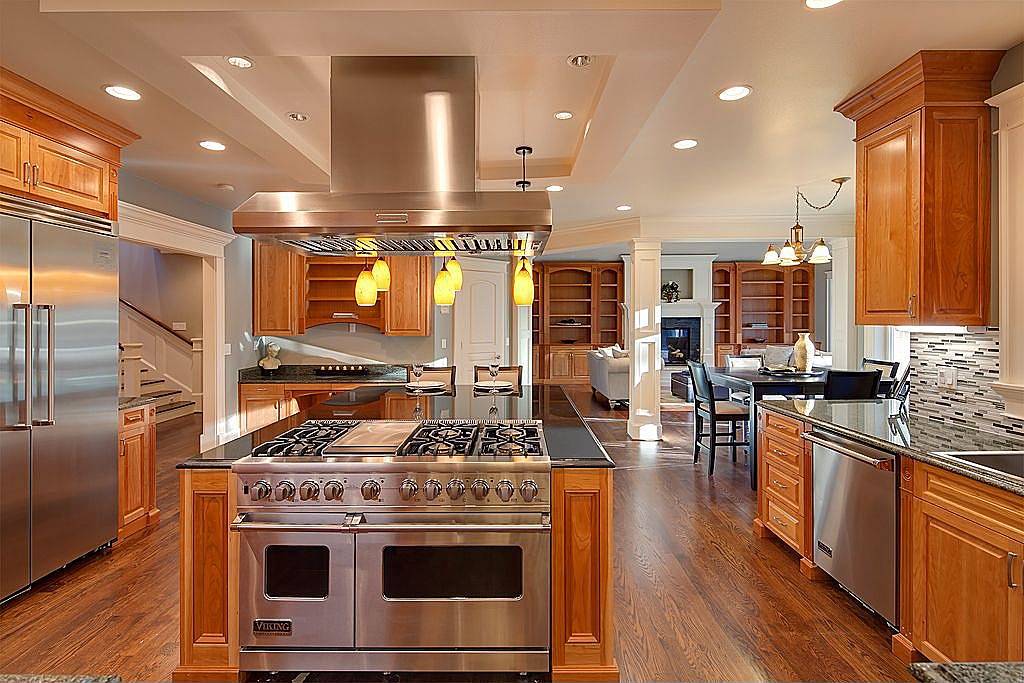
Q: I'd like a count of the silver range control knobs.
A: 11